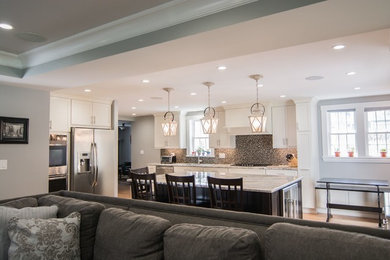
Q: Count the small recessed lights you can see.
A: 15